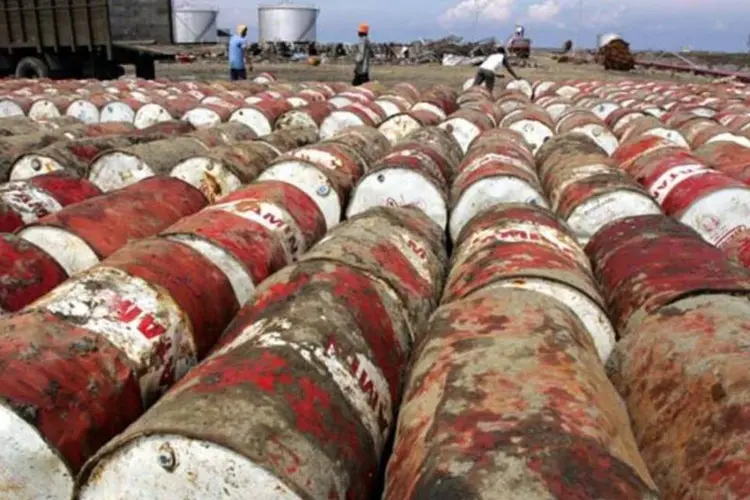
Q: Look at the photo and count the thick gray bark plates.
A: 0